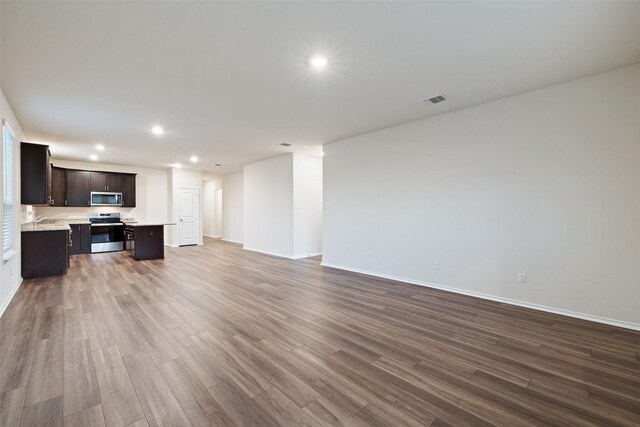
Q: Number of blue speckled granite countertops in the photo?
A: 0